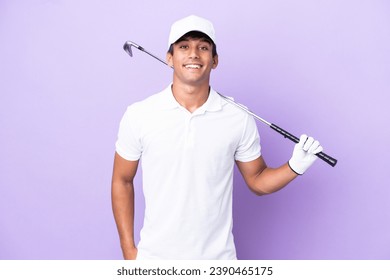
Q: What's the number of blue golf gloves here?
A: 0